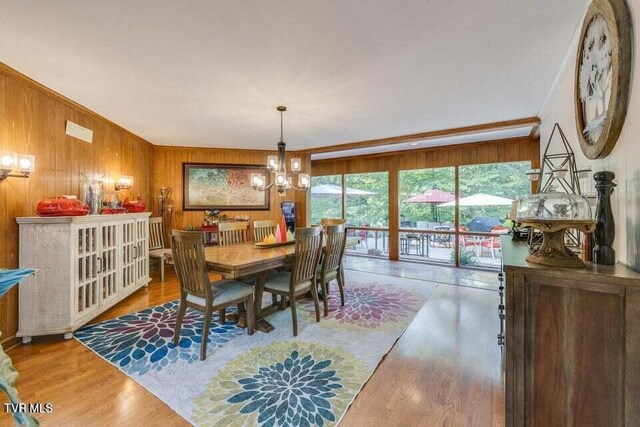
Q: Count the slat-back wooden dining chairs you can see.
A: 7